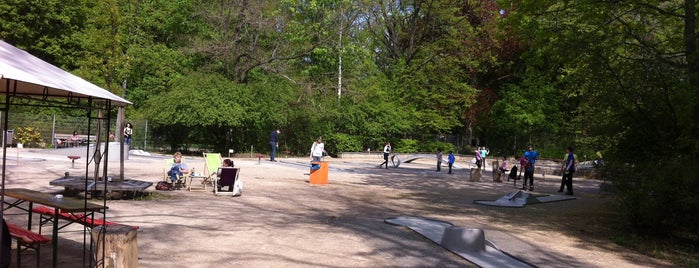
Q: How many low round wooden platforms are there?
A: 1